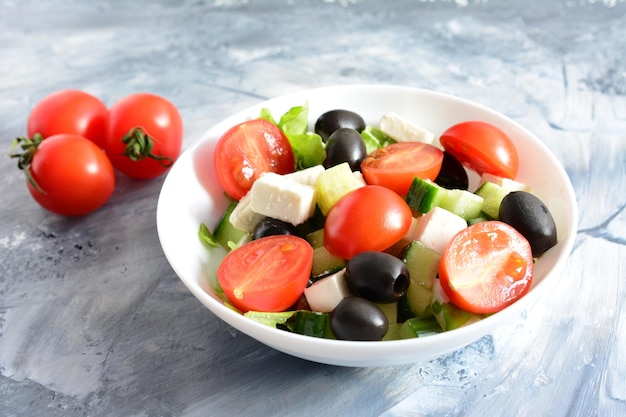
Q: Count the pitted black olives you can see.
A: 7